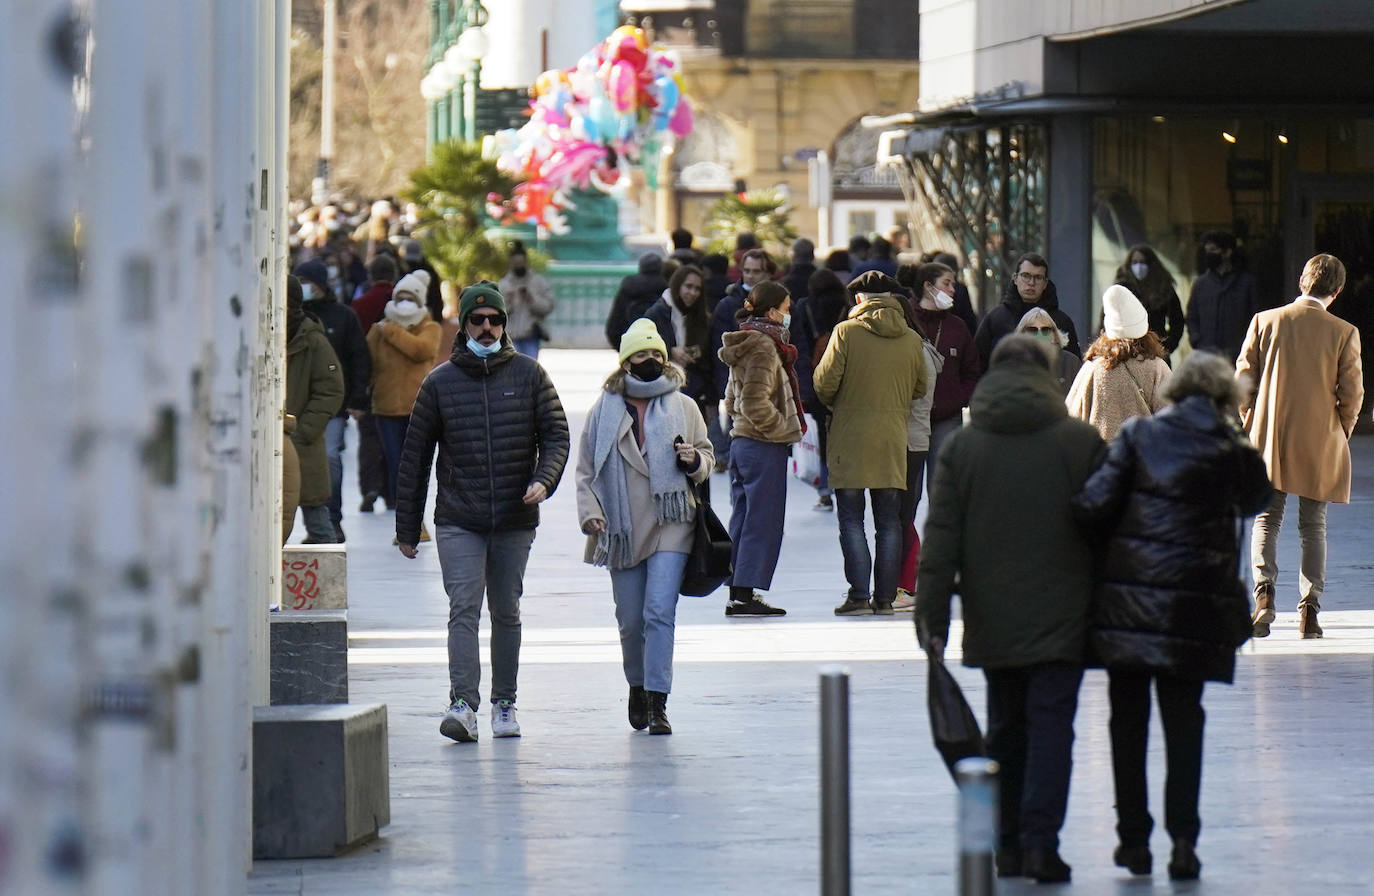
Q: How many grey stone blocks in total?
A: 3